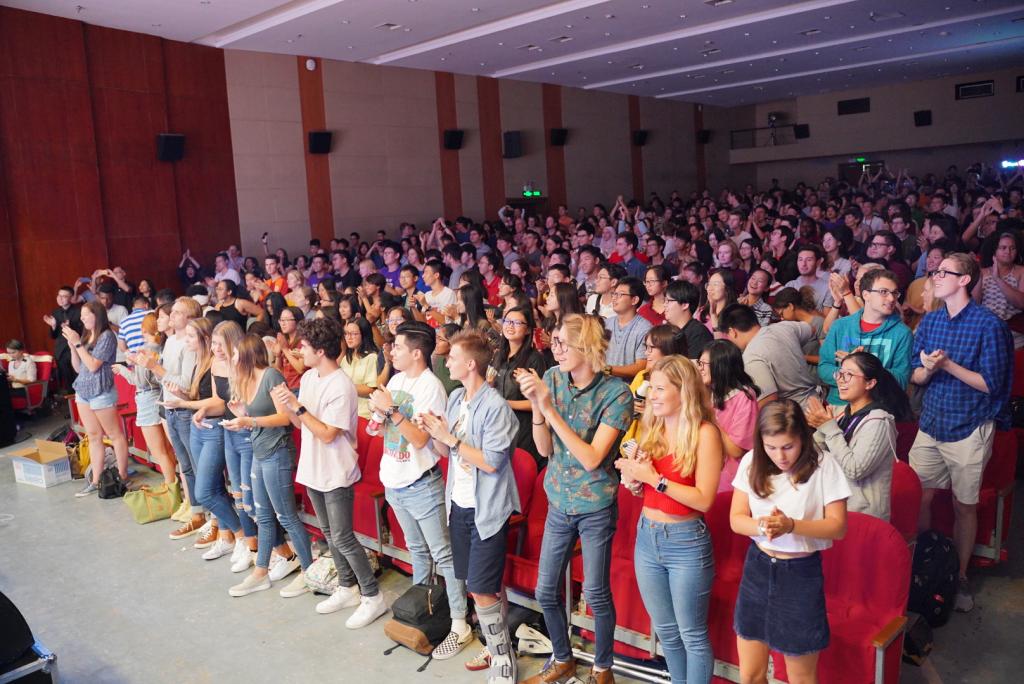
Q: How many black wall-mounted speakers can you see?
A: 9